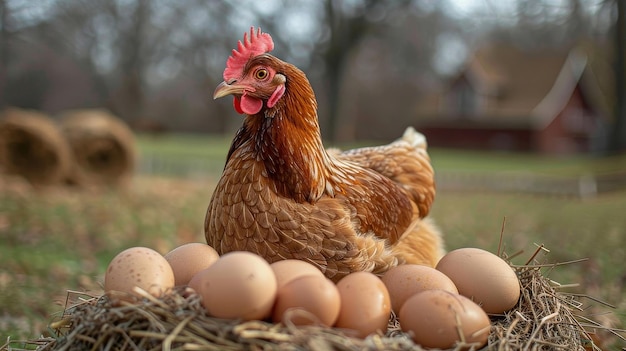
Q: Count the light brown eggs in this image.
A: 9